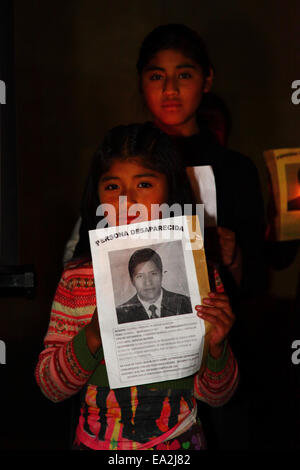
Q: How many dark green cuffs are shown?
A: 2